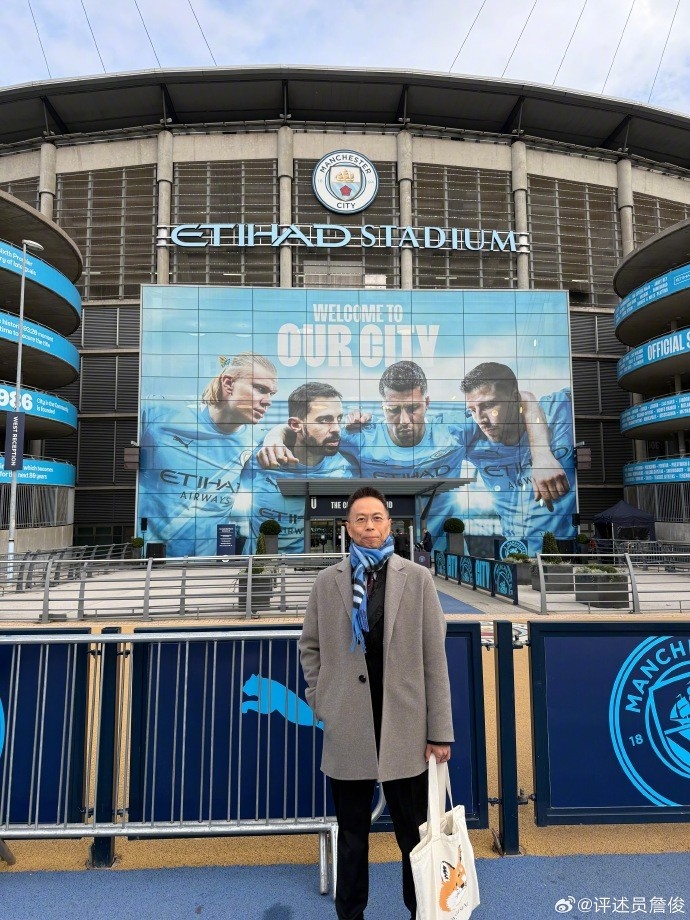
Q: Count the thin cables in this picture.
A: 9